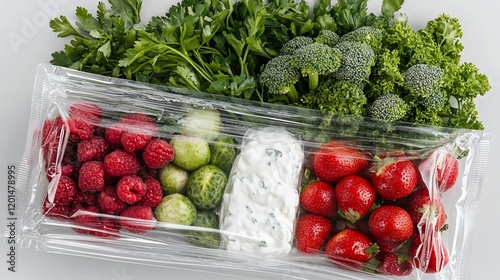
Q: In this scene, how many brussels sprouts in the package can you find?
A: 7